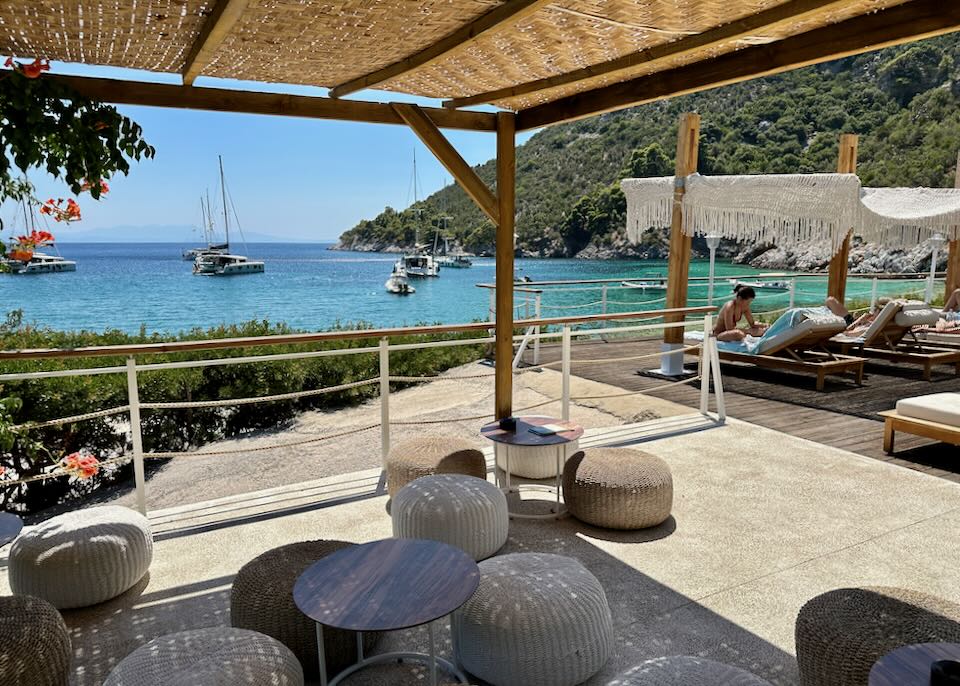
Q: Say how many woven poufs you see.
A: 11